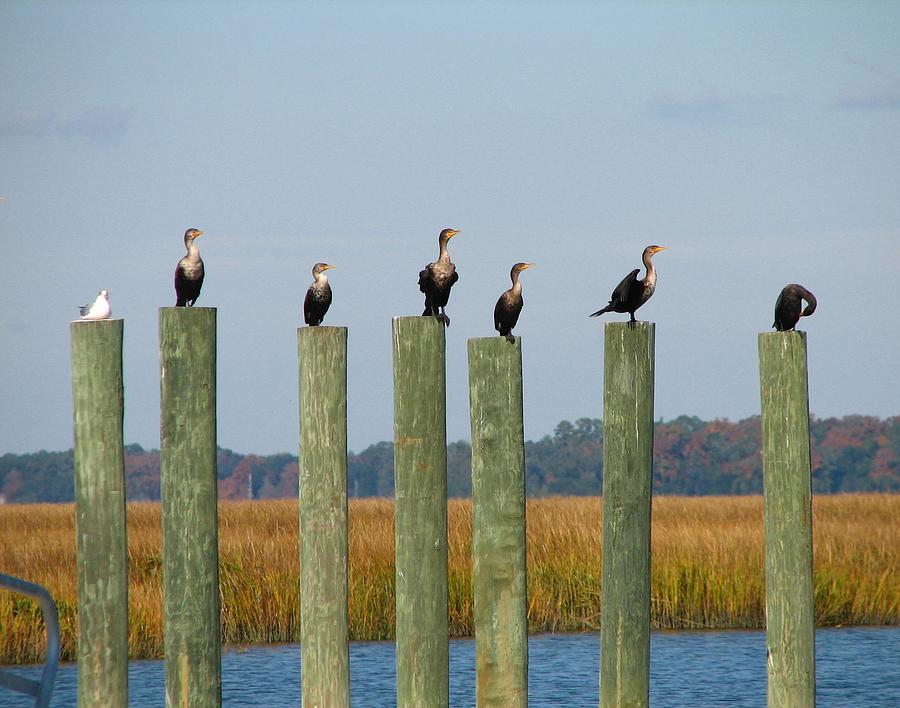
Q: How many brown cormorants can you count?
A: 6